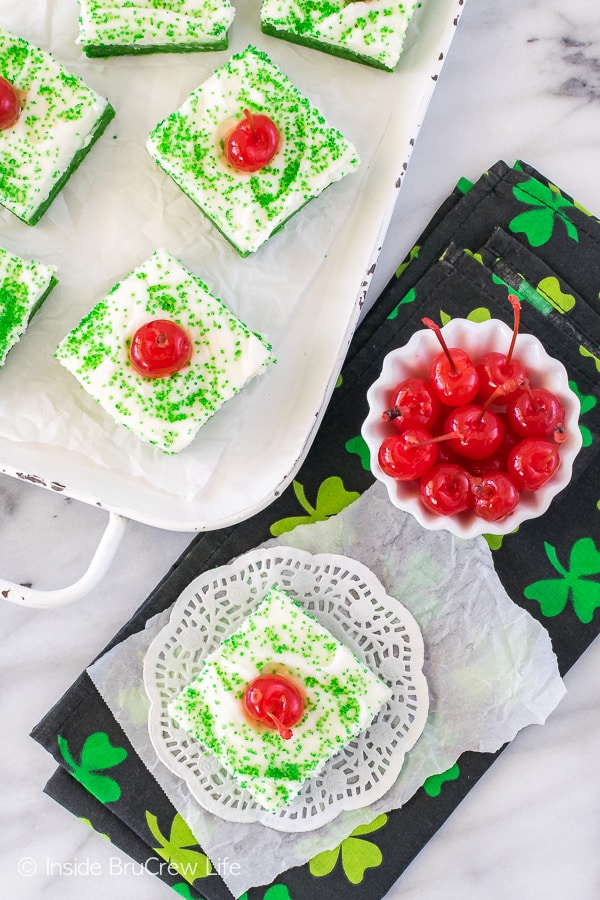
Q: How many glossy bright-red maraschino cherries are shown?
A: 13